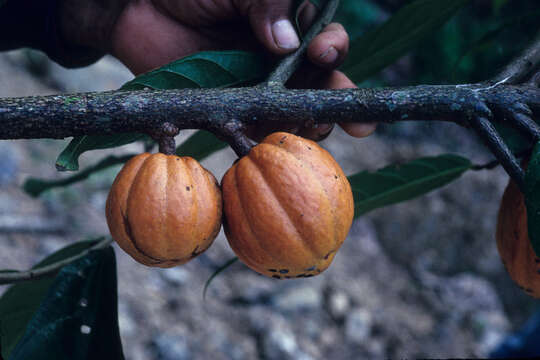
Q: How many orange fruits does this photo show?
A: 3